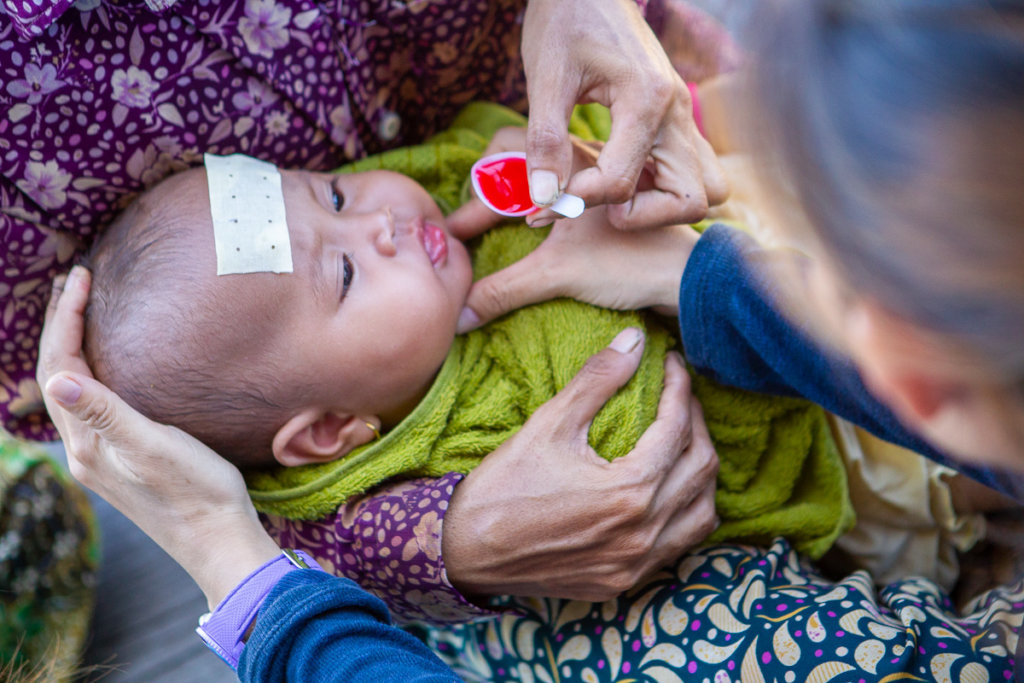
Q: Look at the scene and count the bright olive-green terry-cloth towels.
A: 1